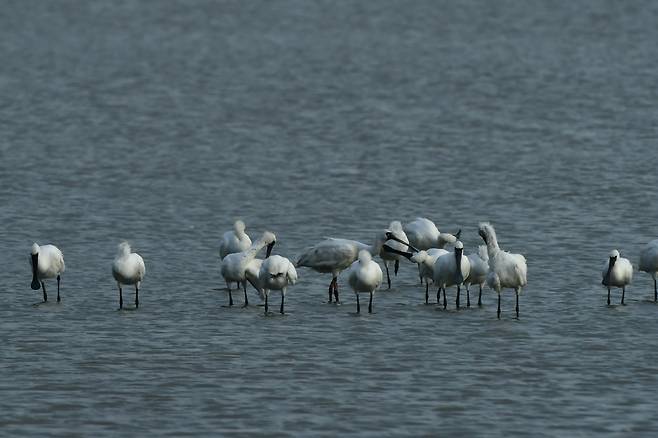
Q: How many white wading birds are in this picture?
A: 15